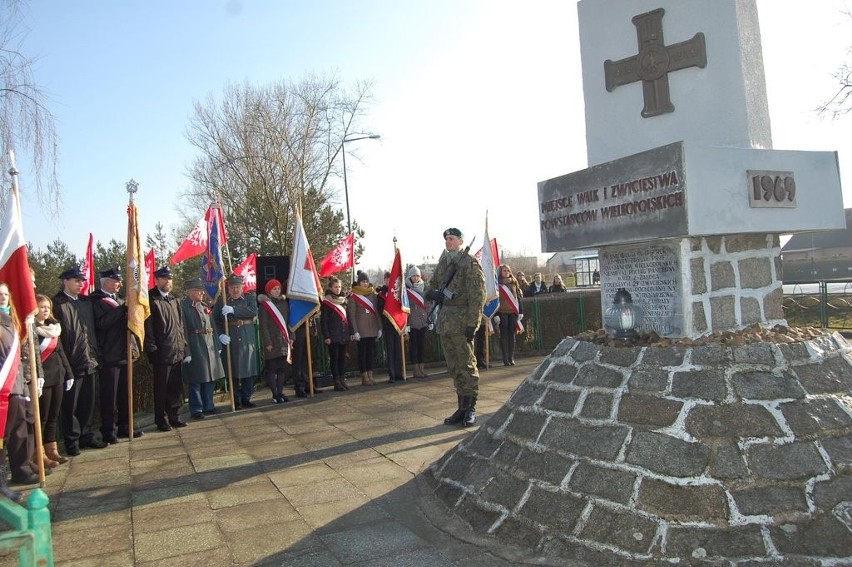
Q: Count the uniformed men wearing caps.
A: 6